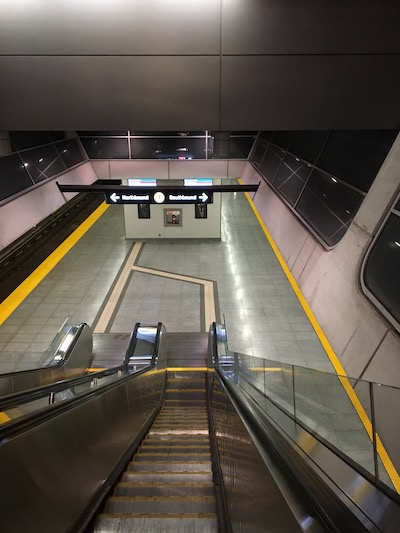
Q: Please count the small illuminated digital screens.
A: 2